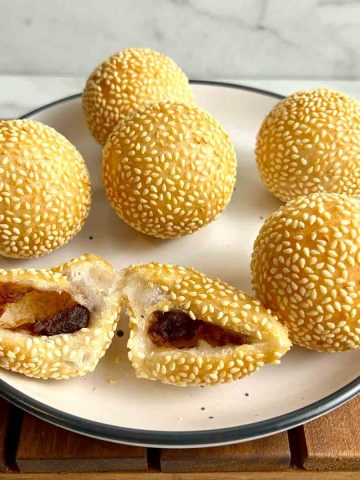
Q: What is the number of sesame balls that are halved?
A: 1